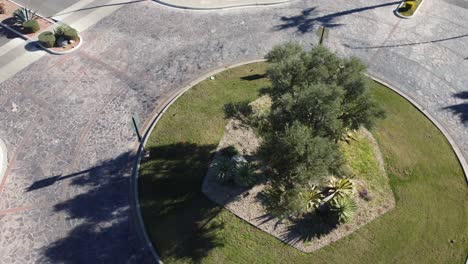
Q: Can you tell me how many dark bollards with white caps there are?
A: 0